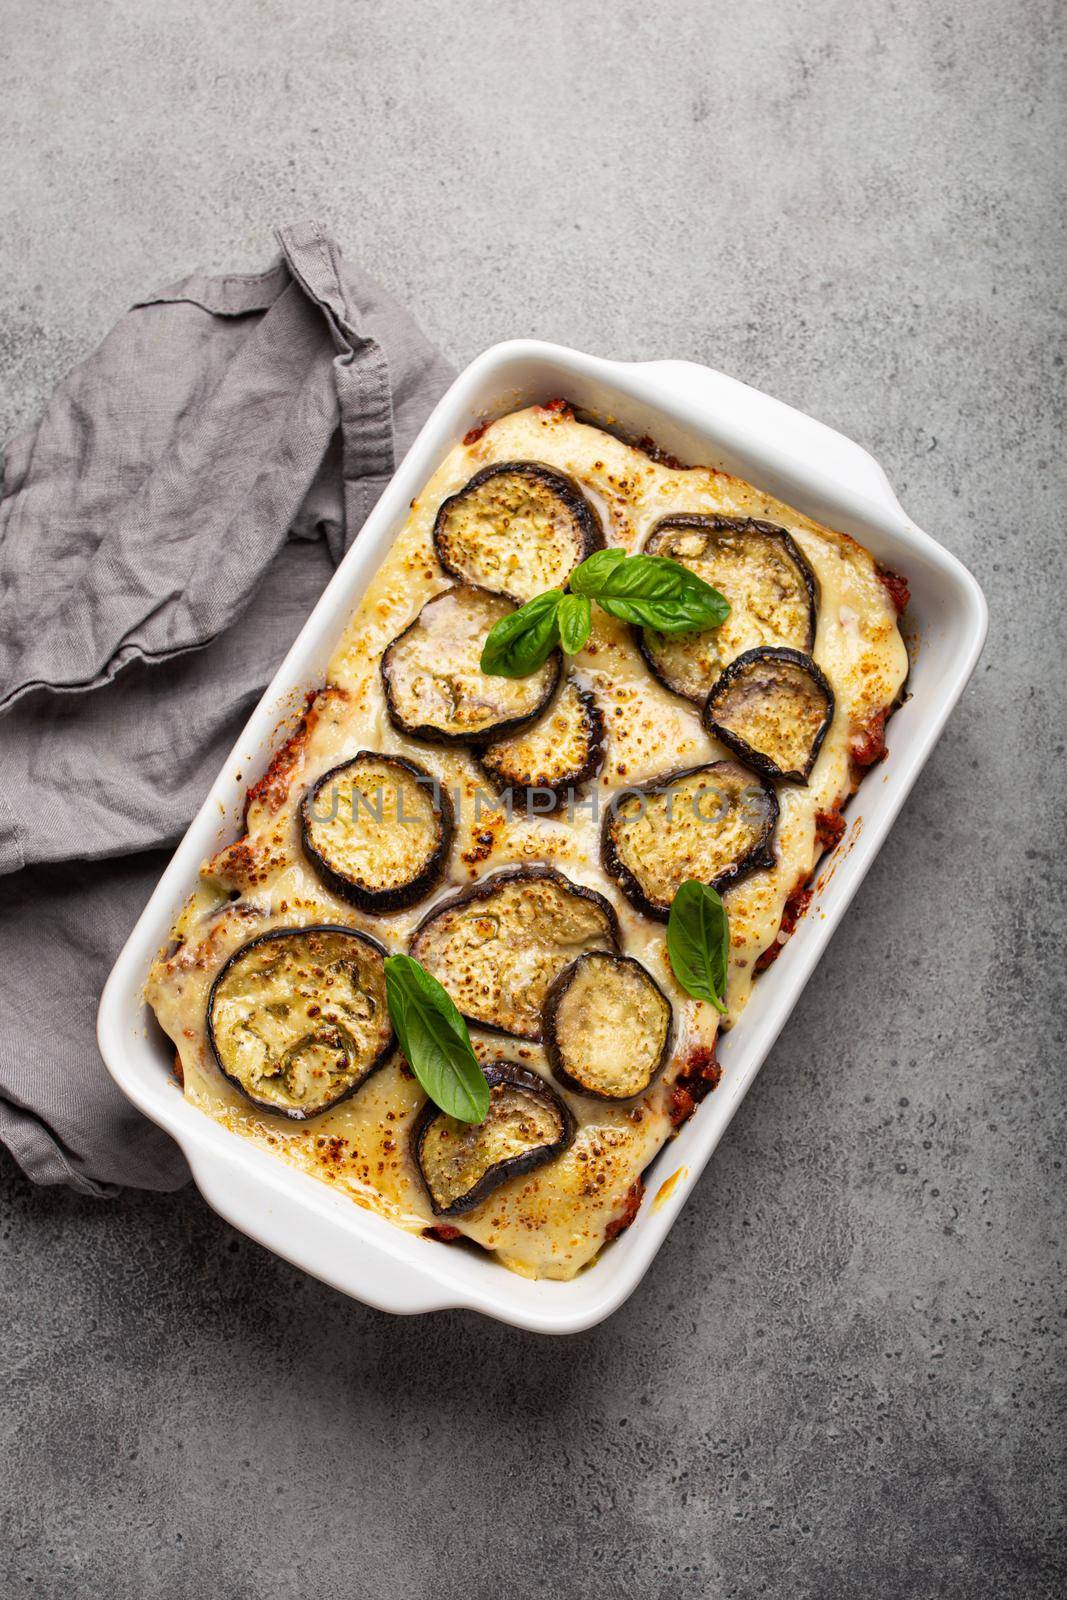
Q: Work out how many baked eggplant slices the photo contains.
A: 11